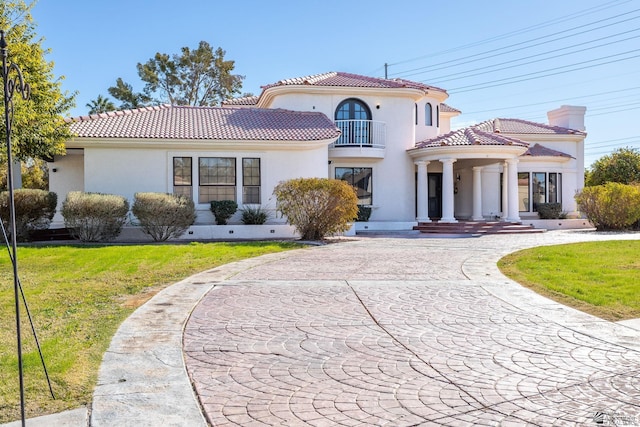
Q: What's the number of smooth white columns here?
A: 5